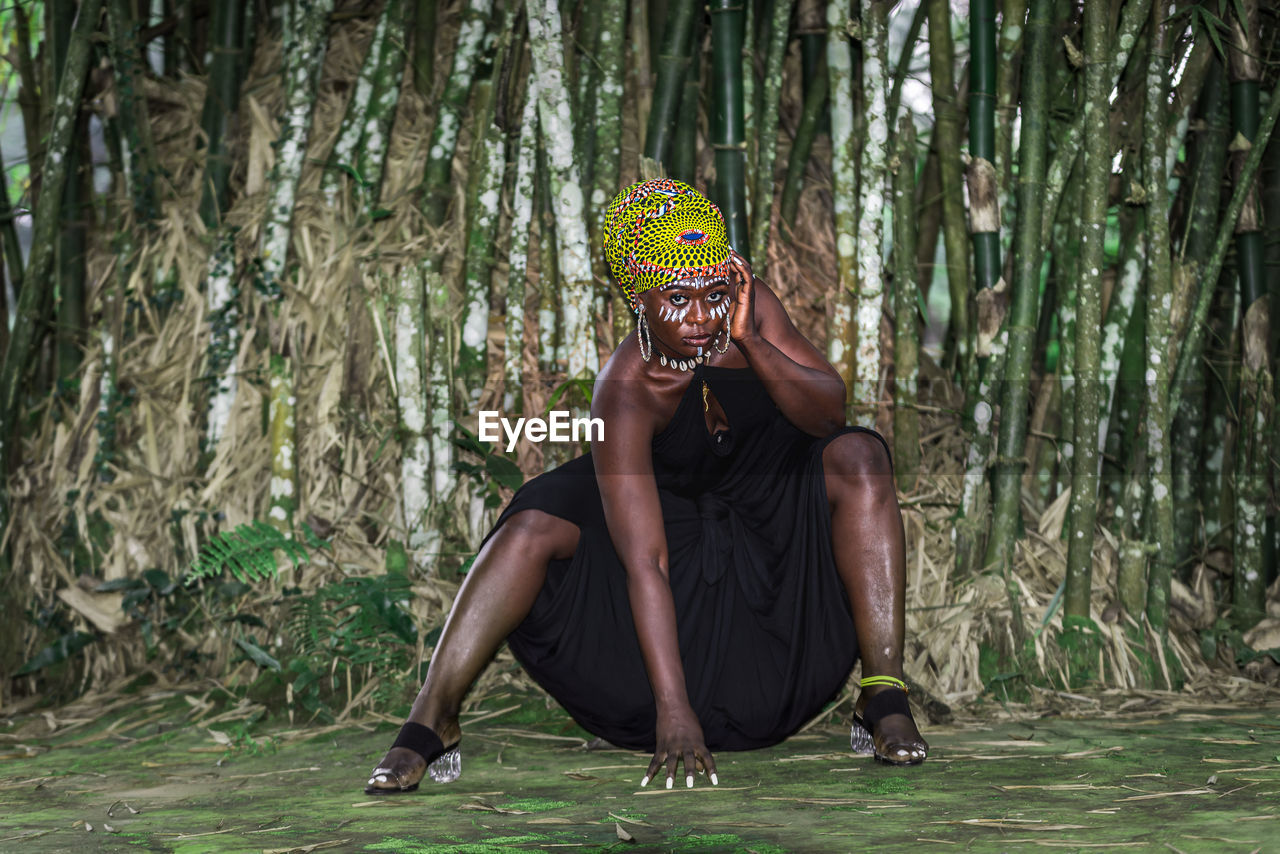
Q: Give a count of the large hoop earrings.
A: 2